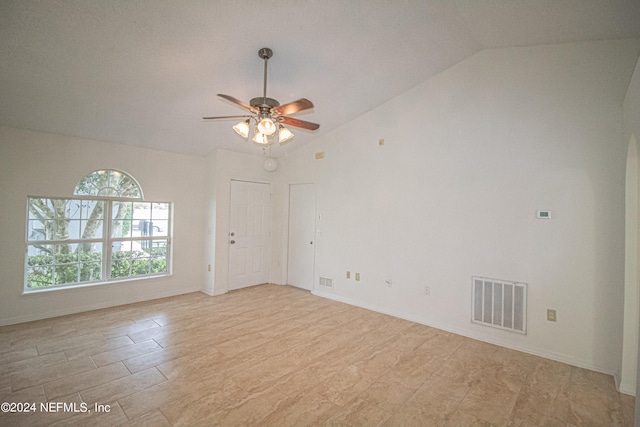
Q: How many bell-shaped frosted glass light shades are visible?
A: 4